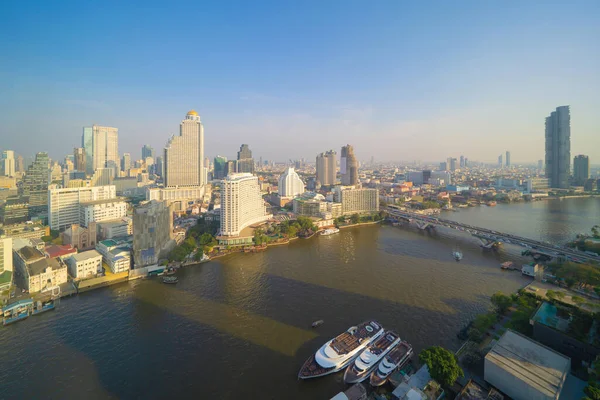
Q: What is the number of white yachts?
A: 3